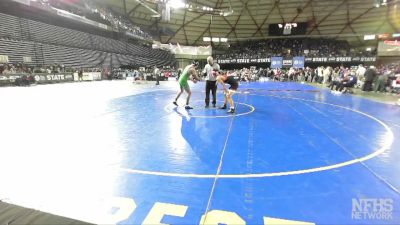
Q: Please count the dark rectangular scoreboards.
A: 1